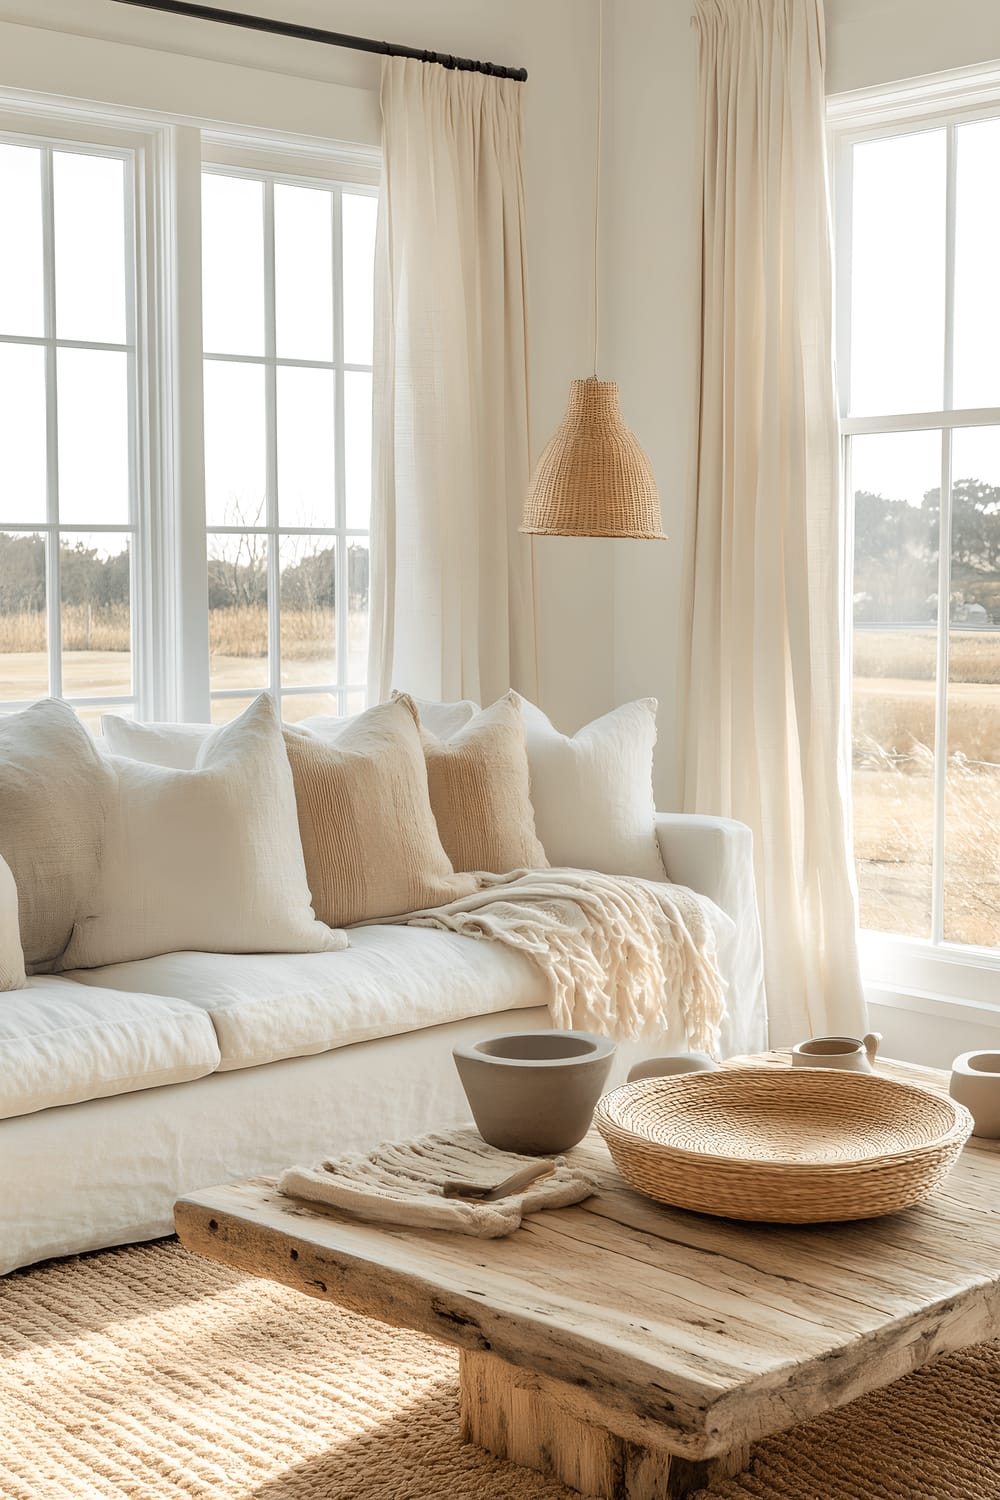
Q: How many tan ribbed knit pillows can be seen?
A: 2